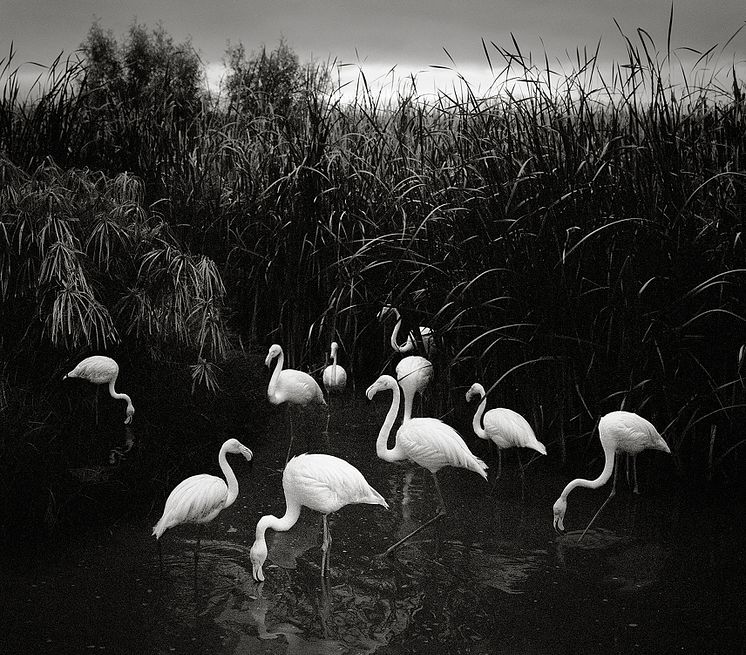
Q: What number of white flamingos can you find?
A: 10